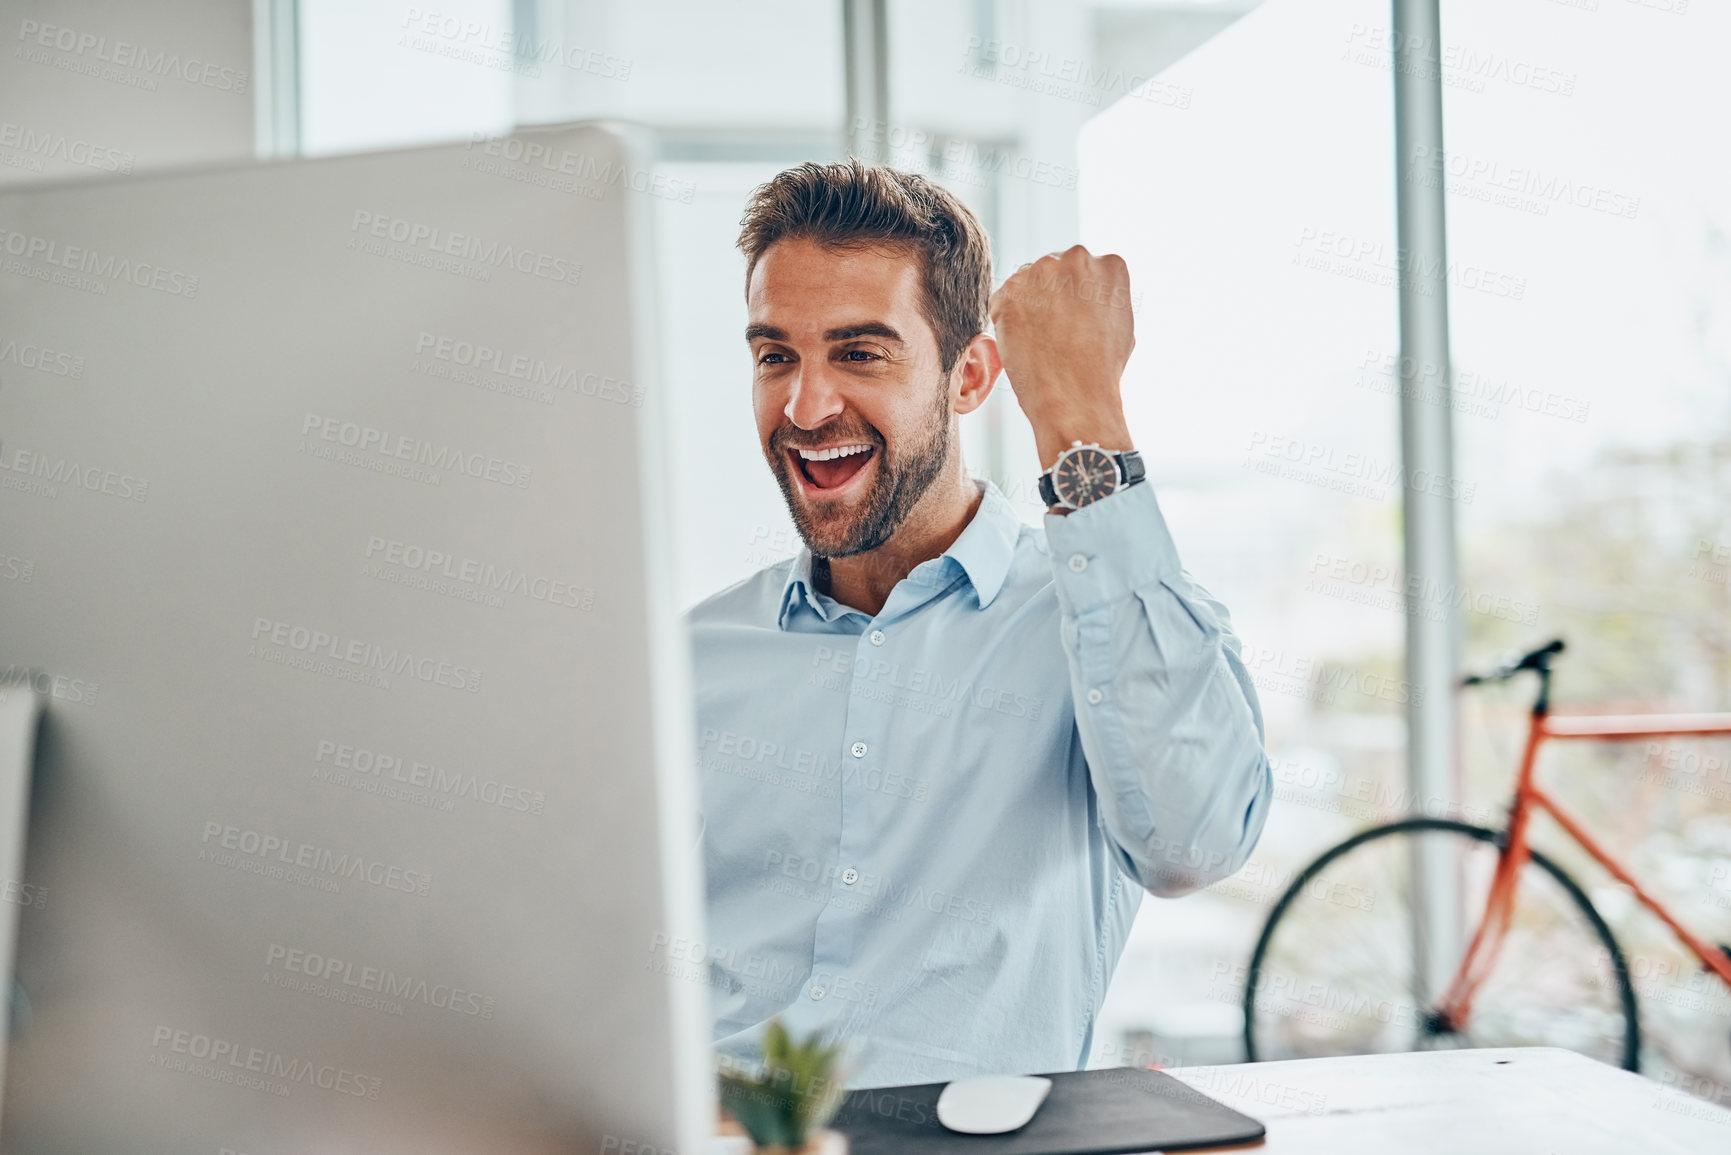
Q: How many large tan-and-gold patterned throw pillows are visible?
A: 0